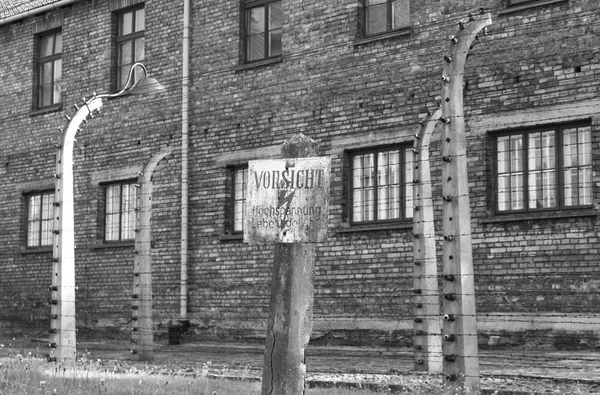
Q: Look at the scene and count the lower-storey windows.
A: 5